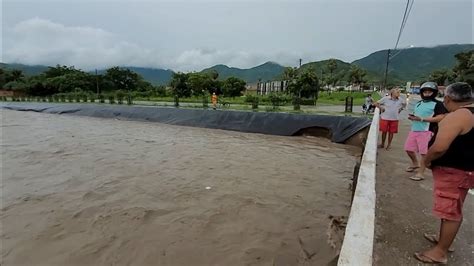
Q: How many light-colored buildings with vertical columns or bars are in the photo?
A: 1